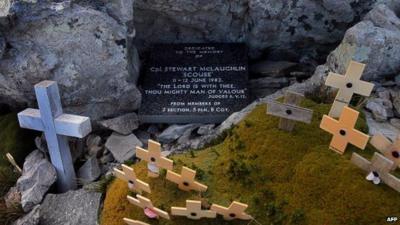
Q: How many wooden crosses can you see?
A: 13